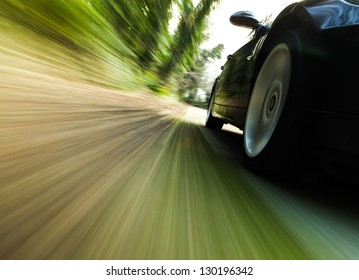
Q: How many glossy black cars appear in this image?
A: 1